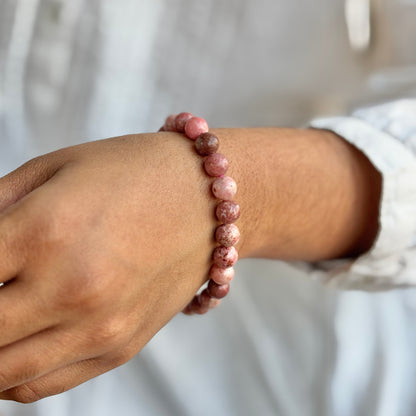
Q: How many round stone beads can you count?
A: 15